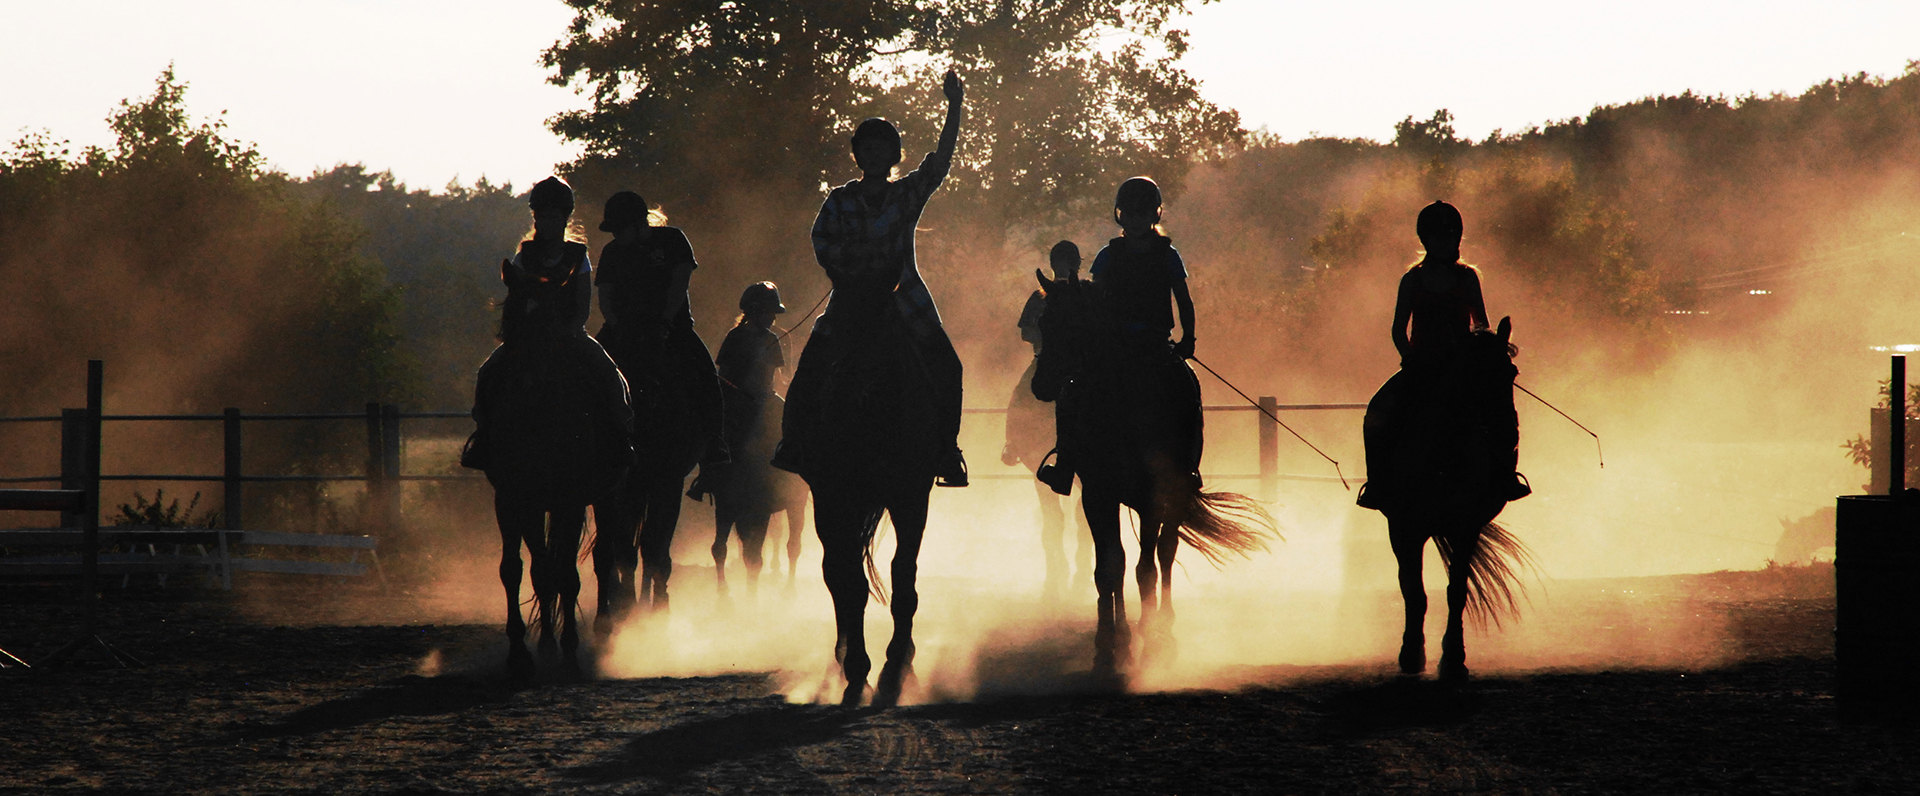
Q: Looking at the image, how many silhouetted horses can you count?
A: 7